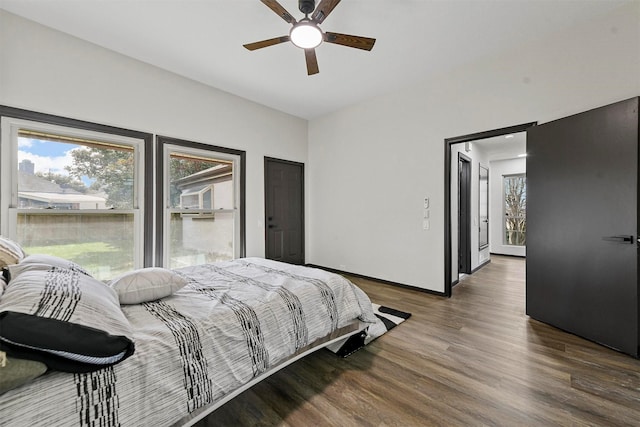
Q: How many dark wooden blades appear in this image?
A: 5